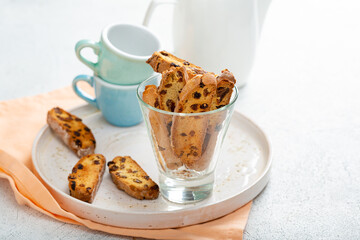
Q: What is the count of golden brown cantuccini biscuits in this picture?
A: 8